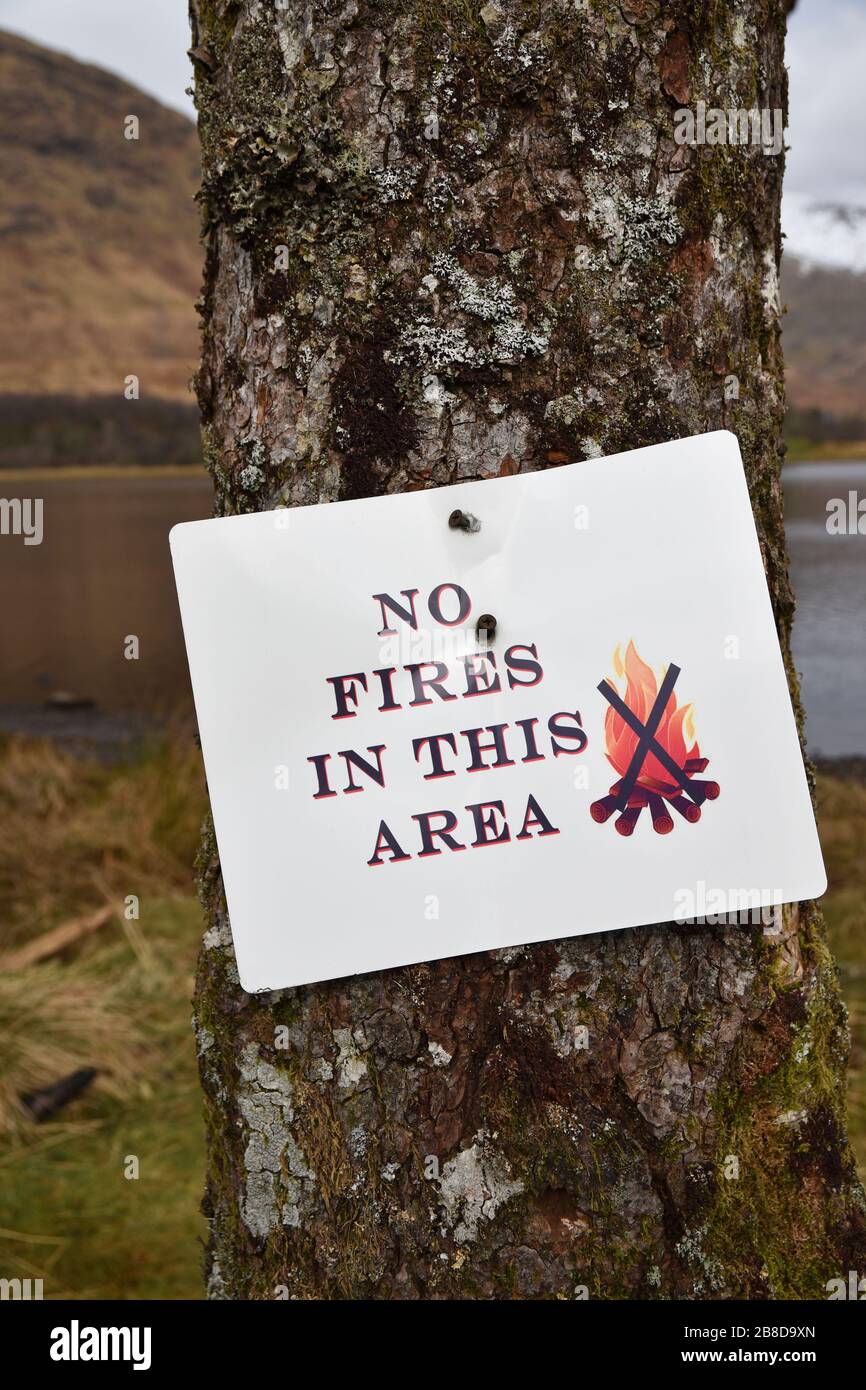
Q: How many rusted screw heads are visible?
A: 2